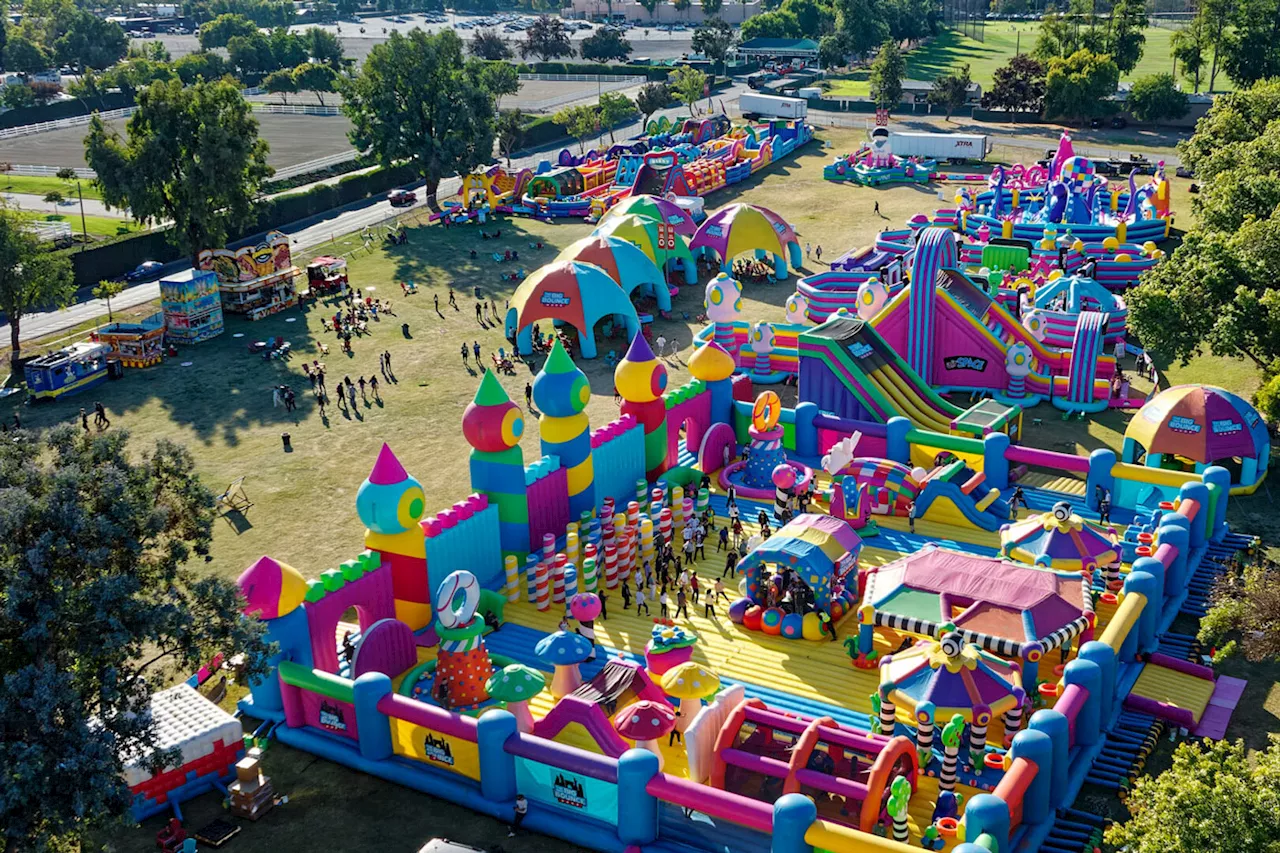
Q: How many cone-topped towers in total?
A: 4